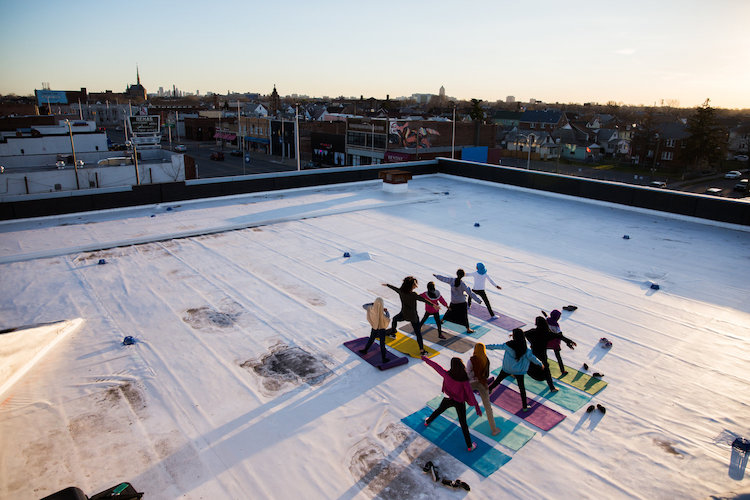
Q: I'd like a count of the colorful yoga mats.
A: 10